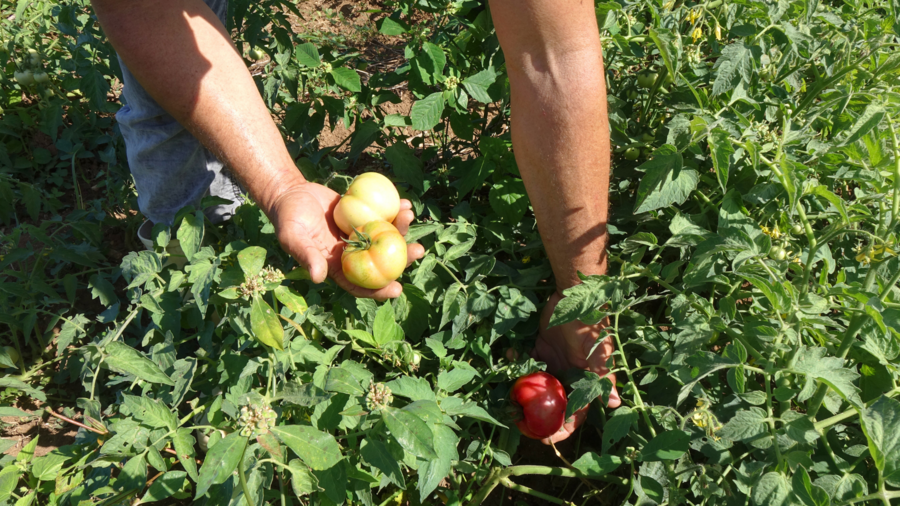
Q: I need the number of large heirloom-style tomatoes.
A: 3